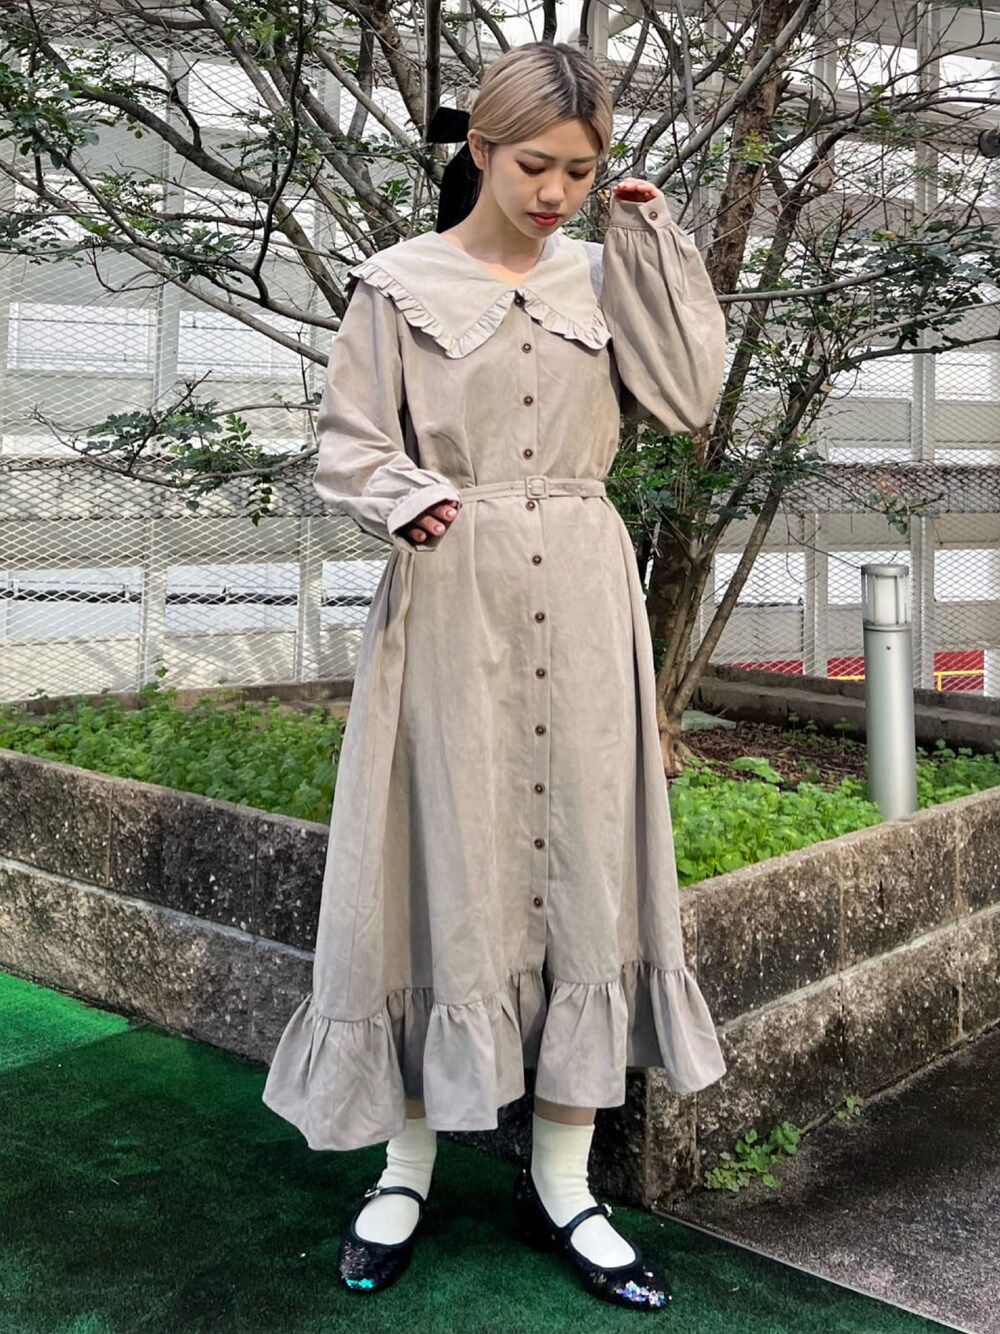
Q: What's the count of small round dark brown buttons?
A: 13